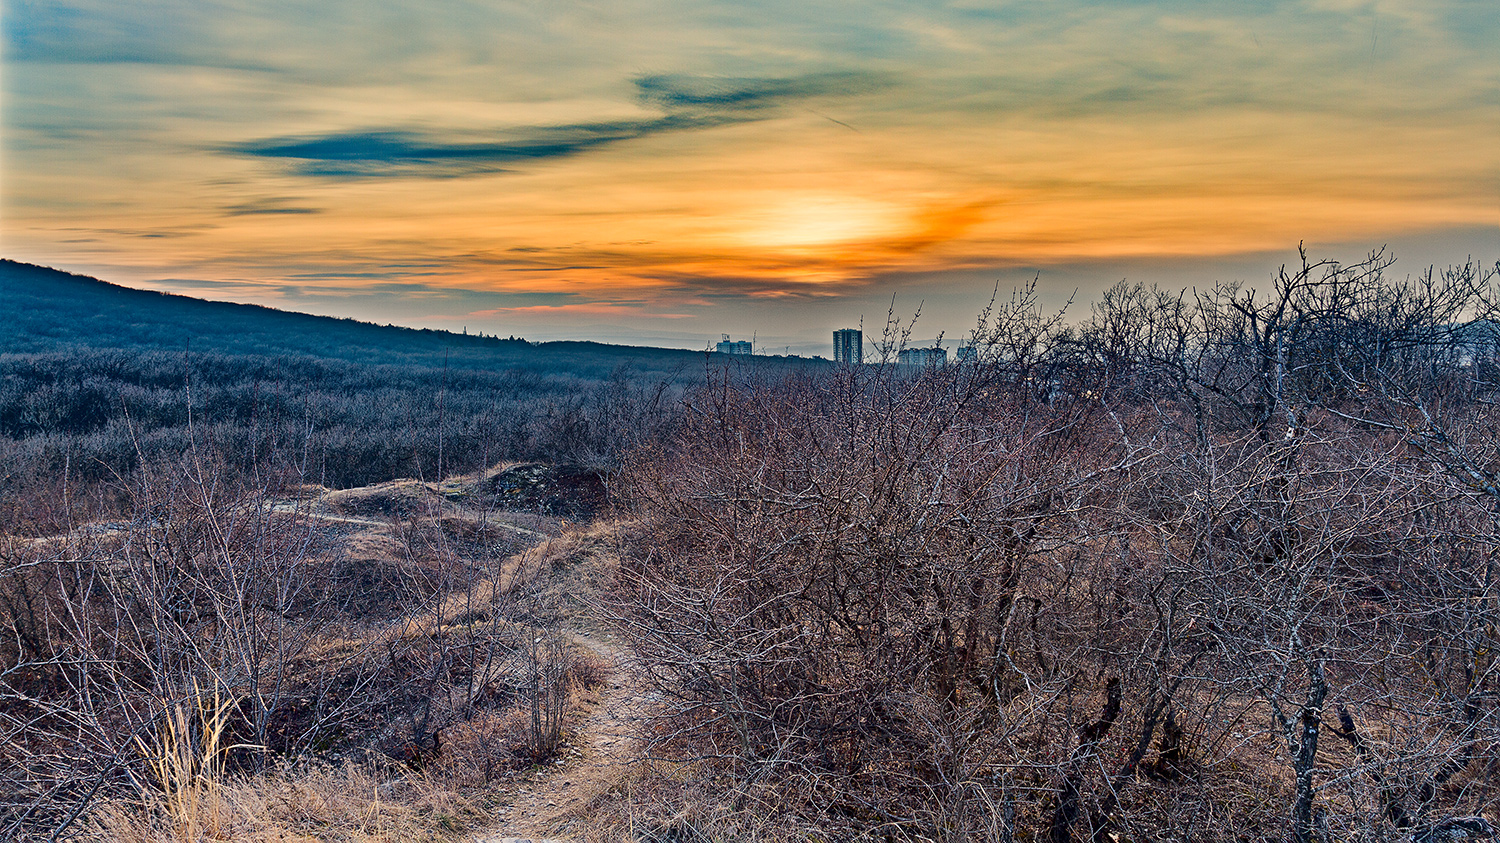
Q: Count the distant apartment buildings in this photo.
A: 4